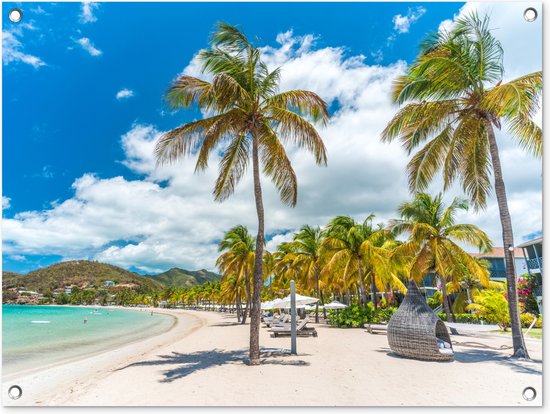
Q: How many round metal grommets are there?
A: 4